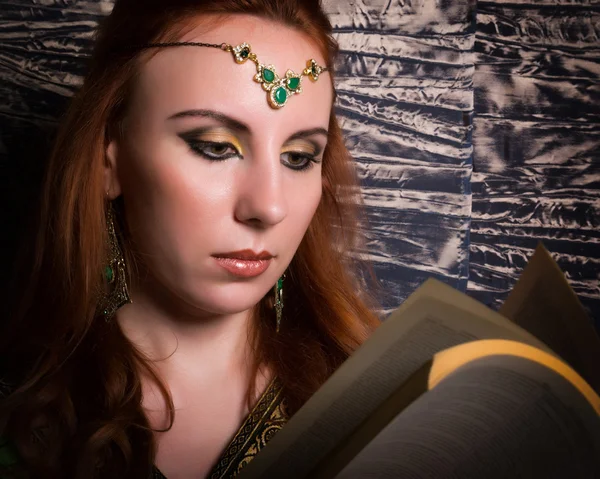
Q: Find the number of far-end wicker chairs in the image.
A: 0